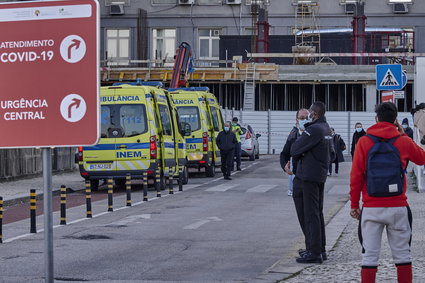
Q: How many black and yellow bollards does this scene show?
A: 10